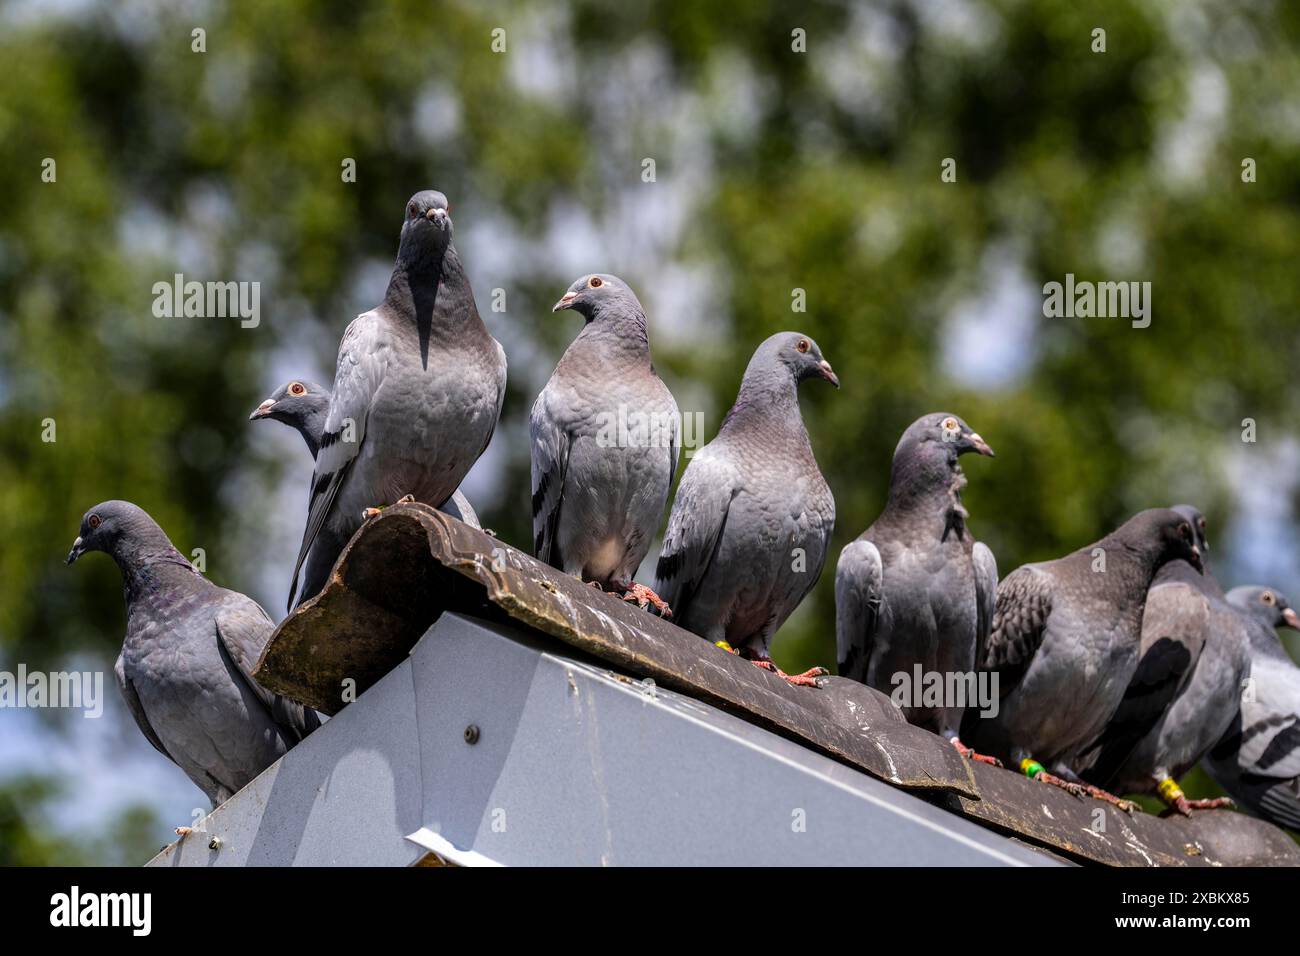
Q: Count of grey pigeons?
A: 9